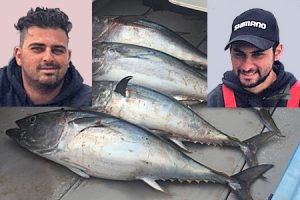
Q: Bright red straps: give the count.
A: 2